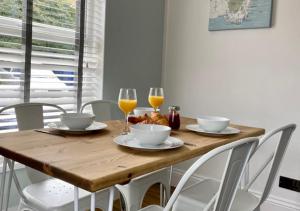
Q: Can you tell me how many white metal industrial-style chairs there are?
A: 4